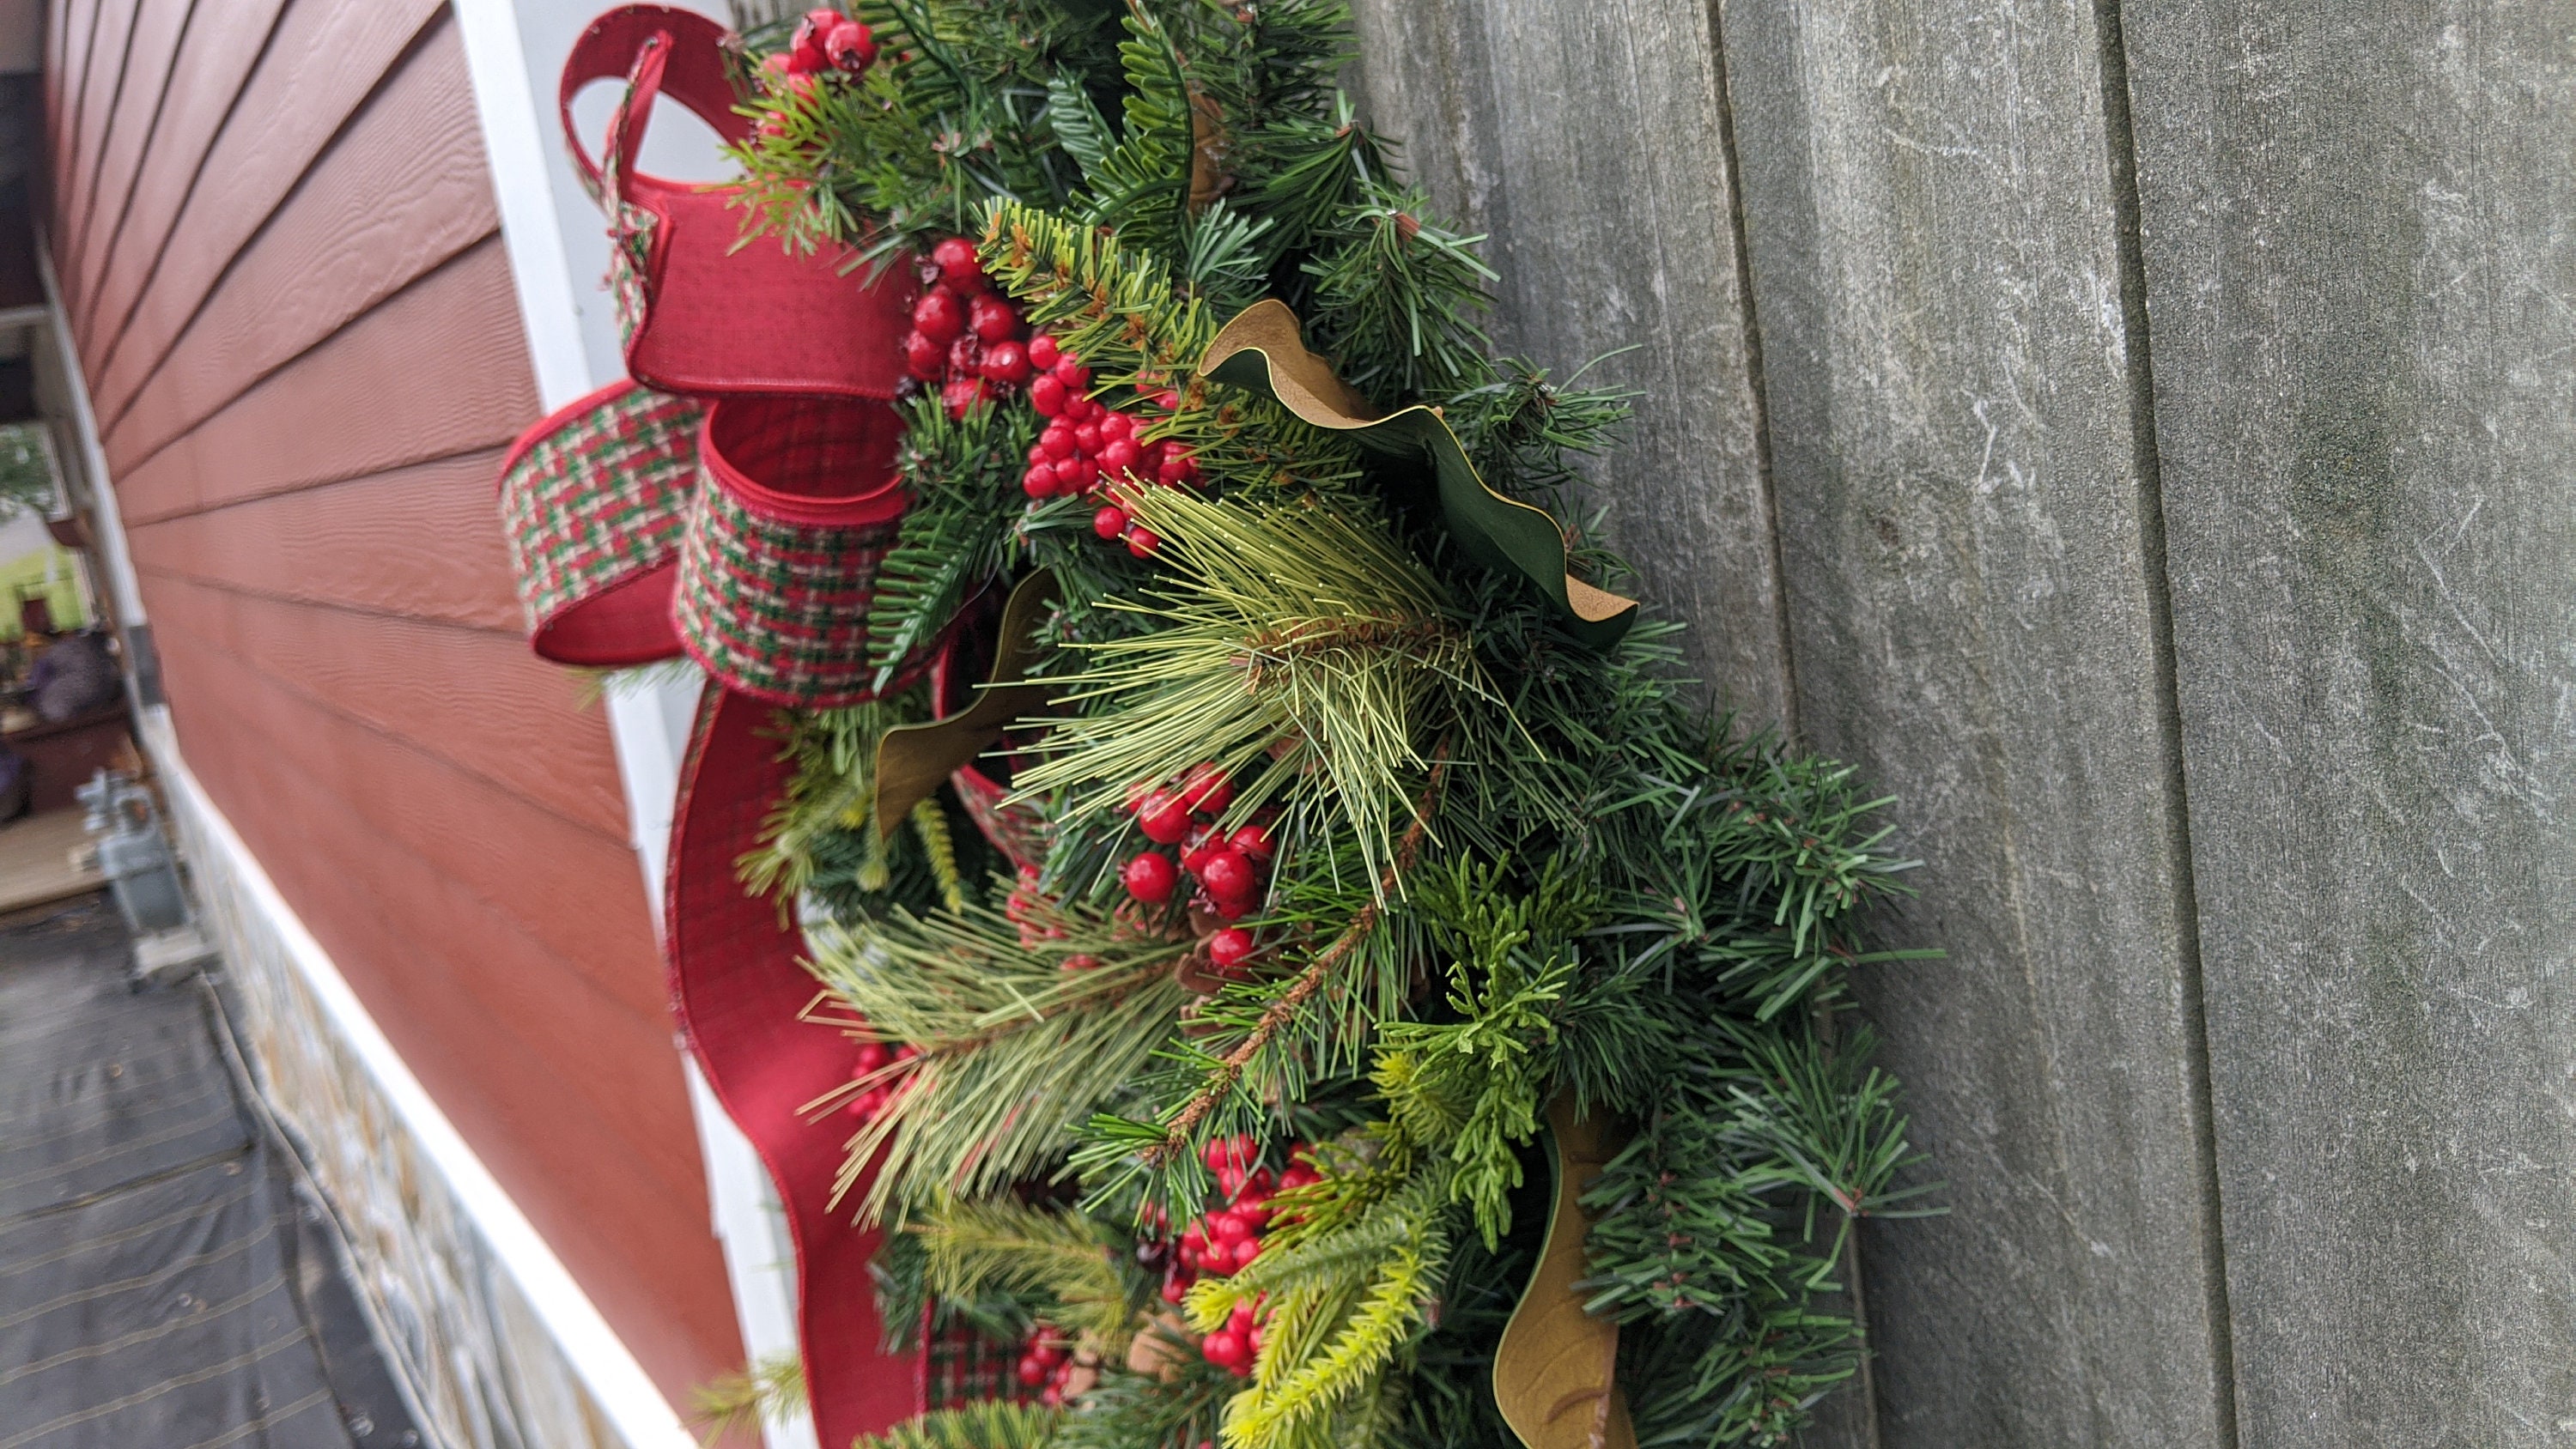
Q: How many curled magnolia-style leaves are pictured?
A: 3